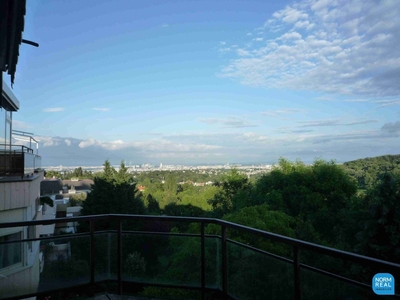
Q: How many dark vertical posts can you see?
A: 5